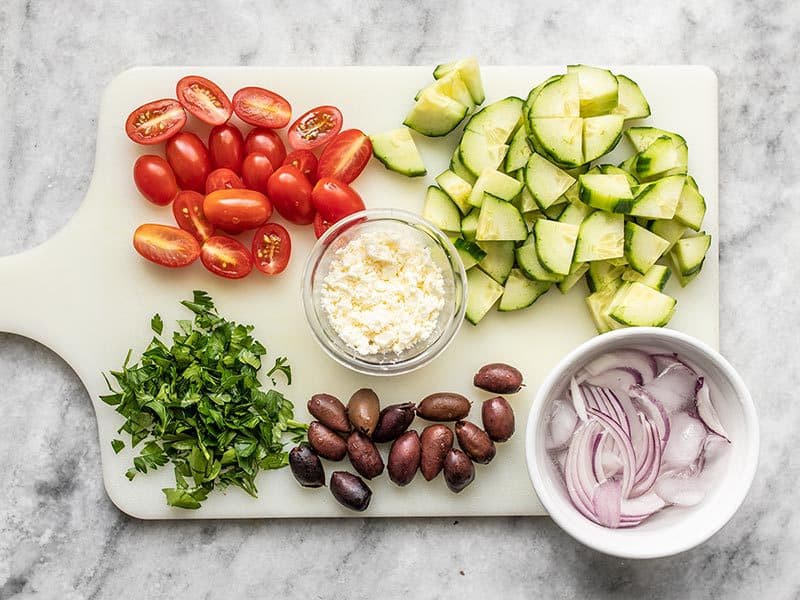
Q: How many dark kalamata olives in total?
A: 14